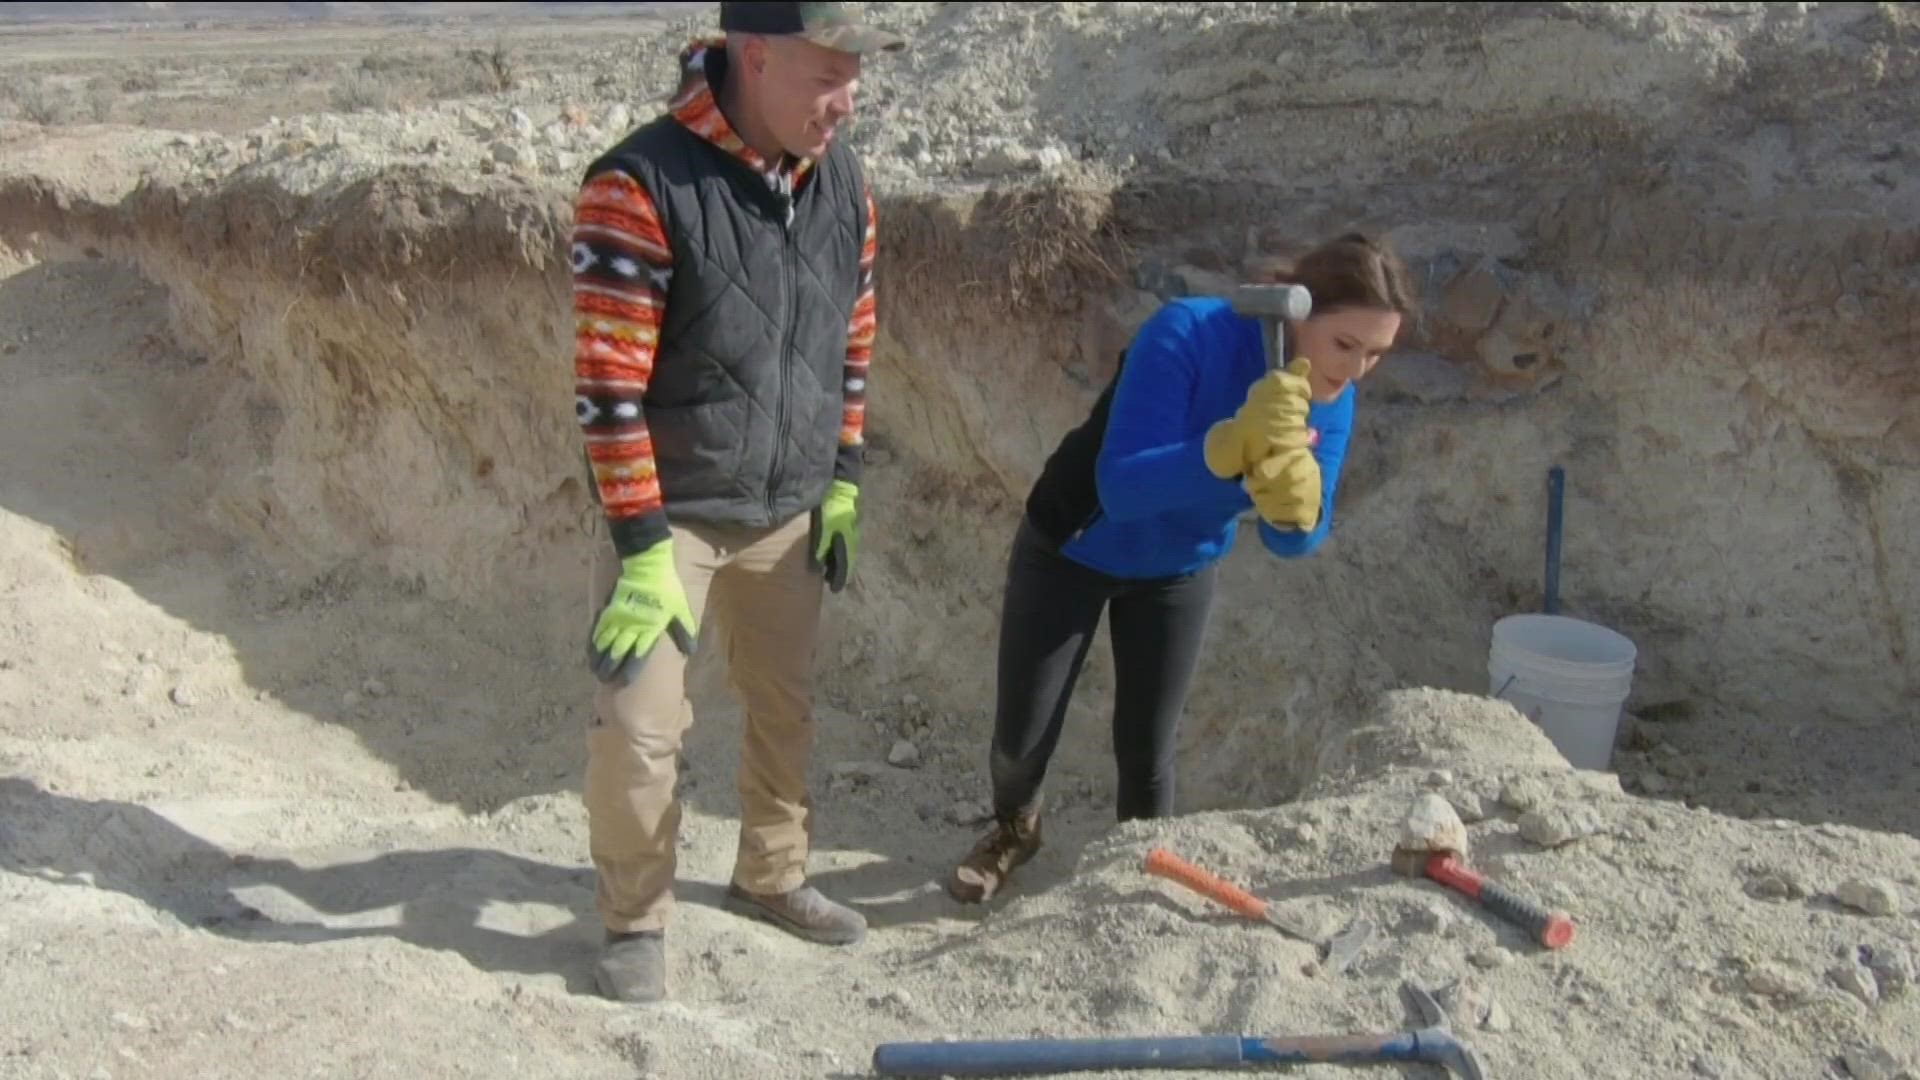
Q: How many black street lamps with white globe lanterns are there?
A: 0